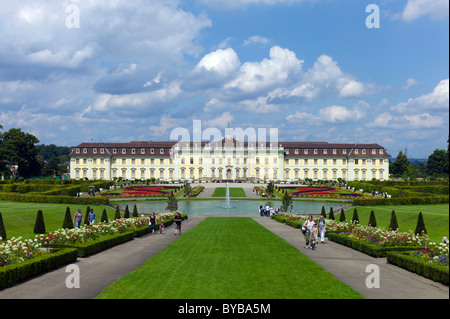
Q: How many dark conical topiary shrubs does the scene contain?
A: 15